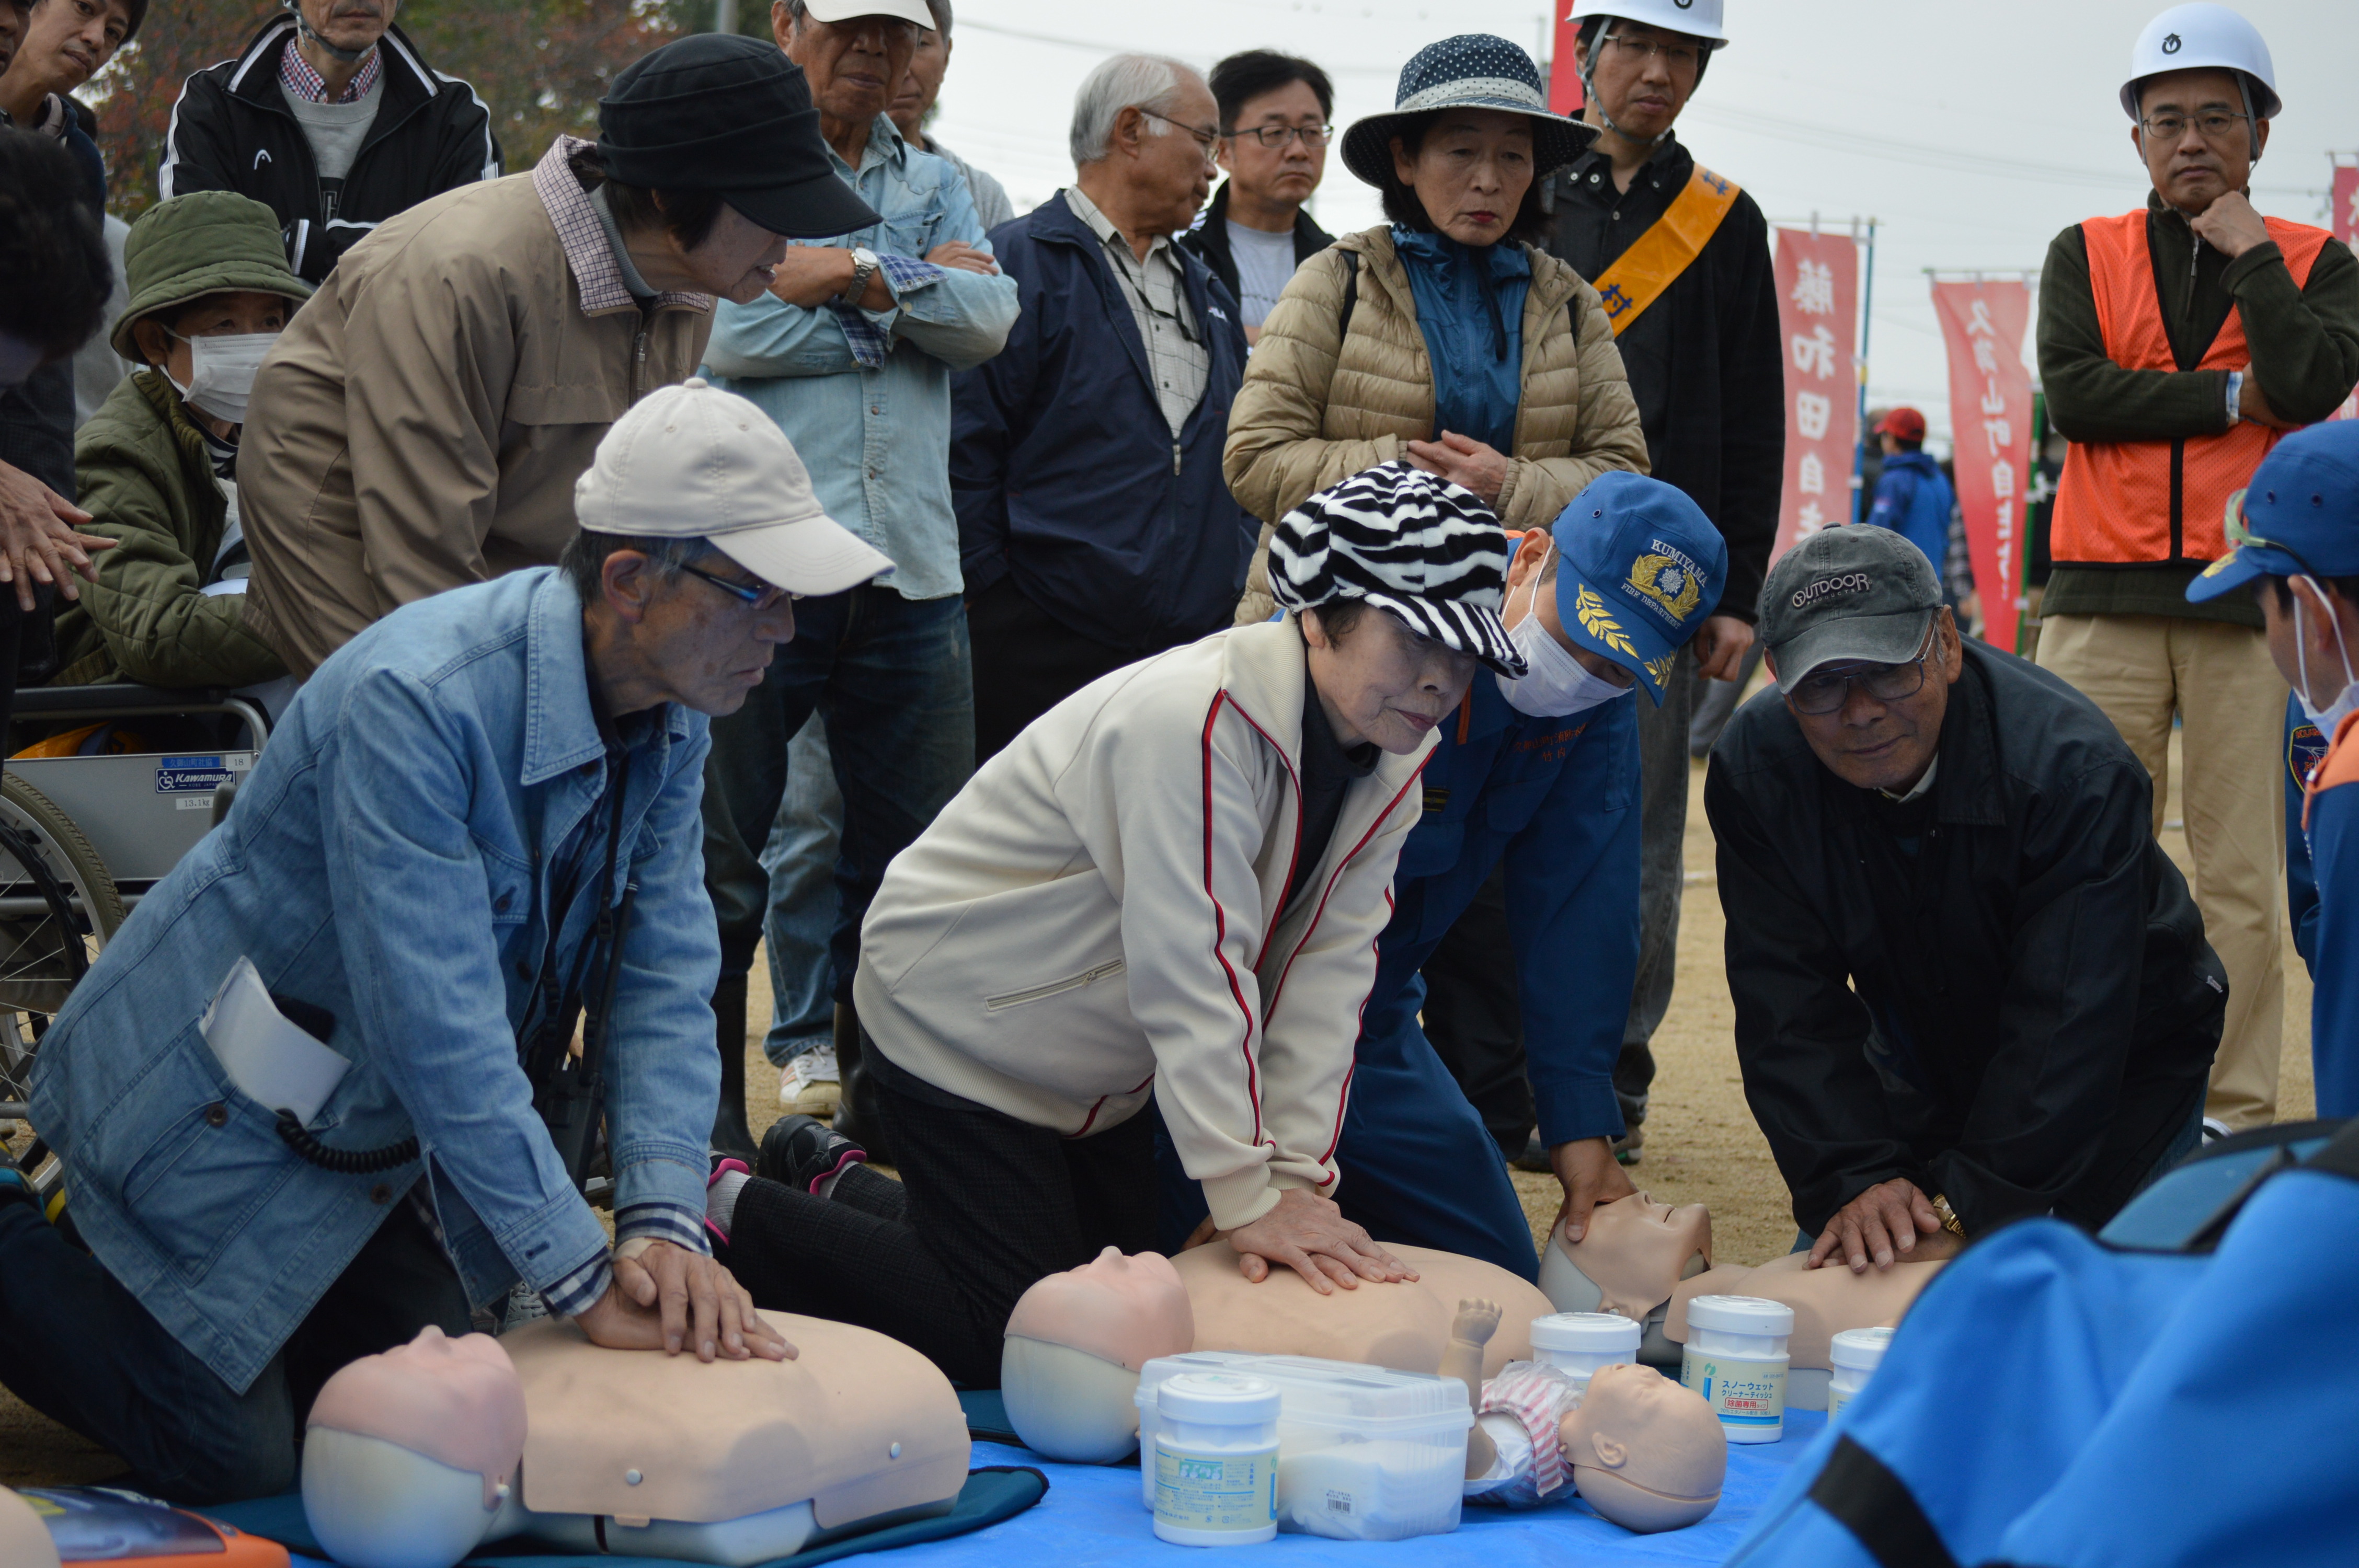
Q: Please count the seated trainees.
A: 3